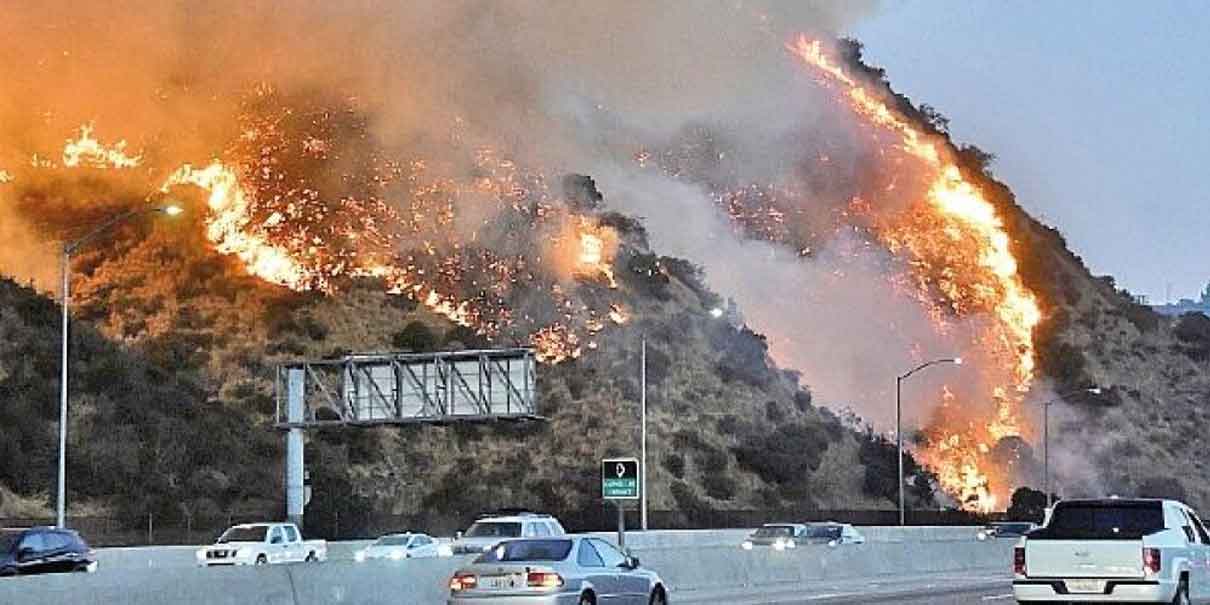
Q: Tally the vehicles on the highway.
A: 9